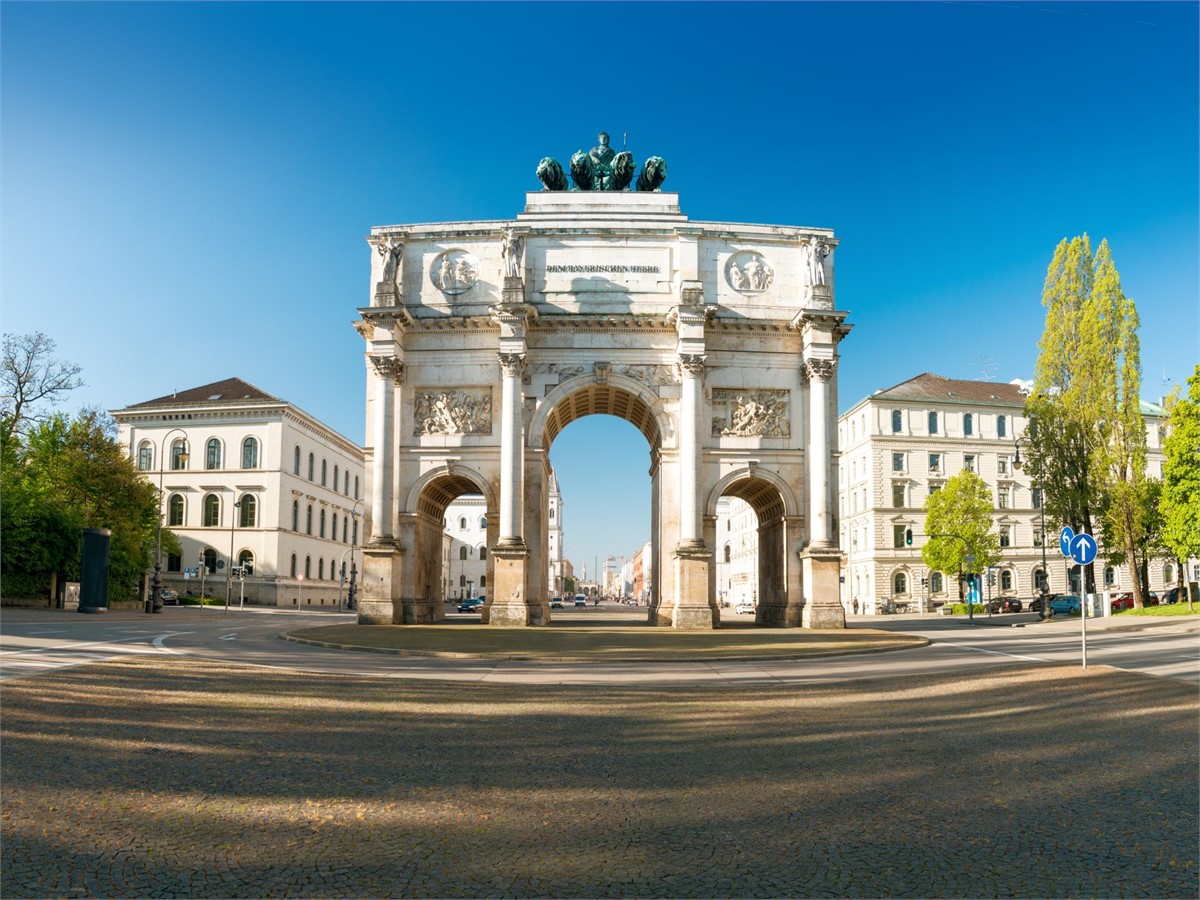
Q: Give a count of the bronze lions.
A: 4